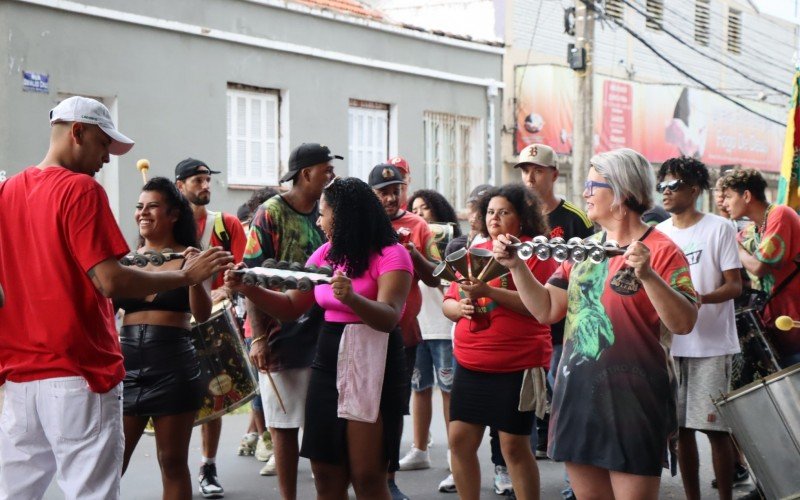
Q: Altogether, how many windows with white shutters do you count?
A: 2